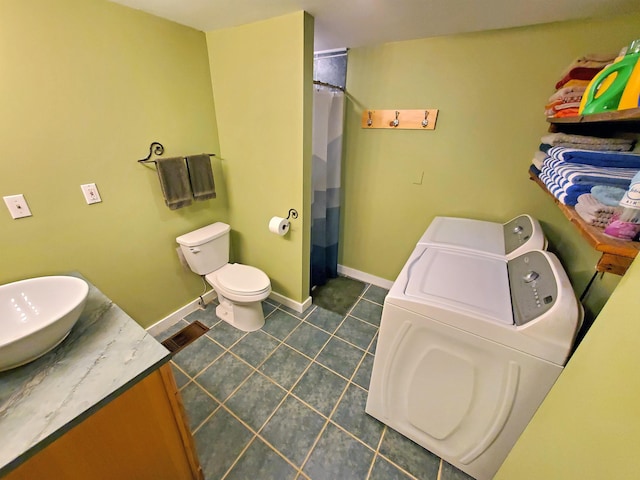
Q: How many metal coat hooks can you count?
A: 3